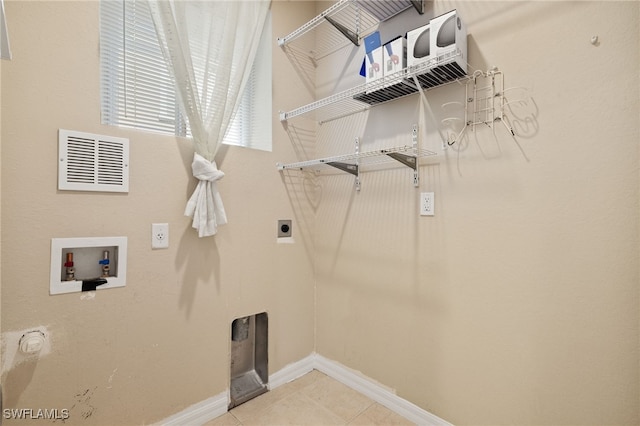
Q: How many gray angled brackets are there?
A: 4